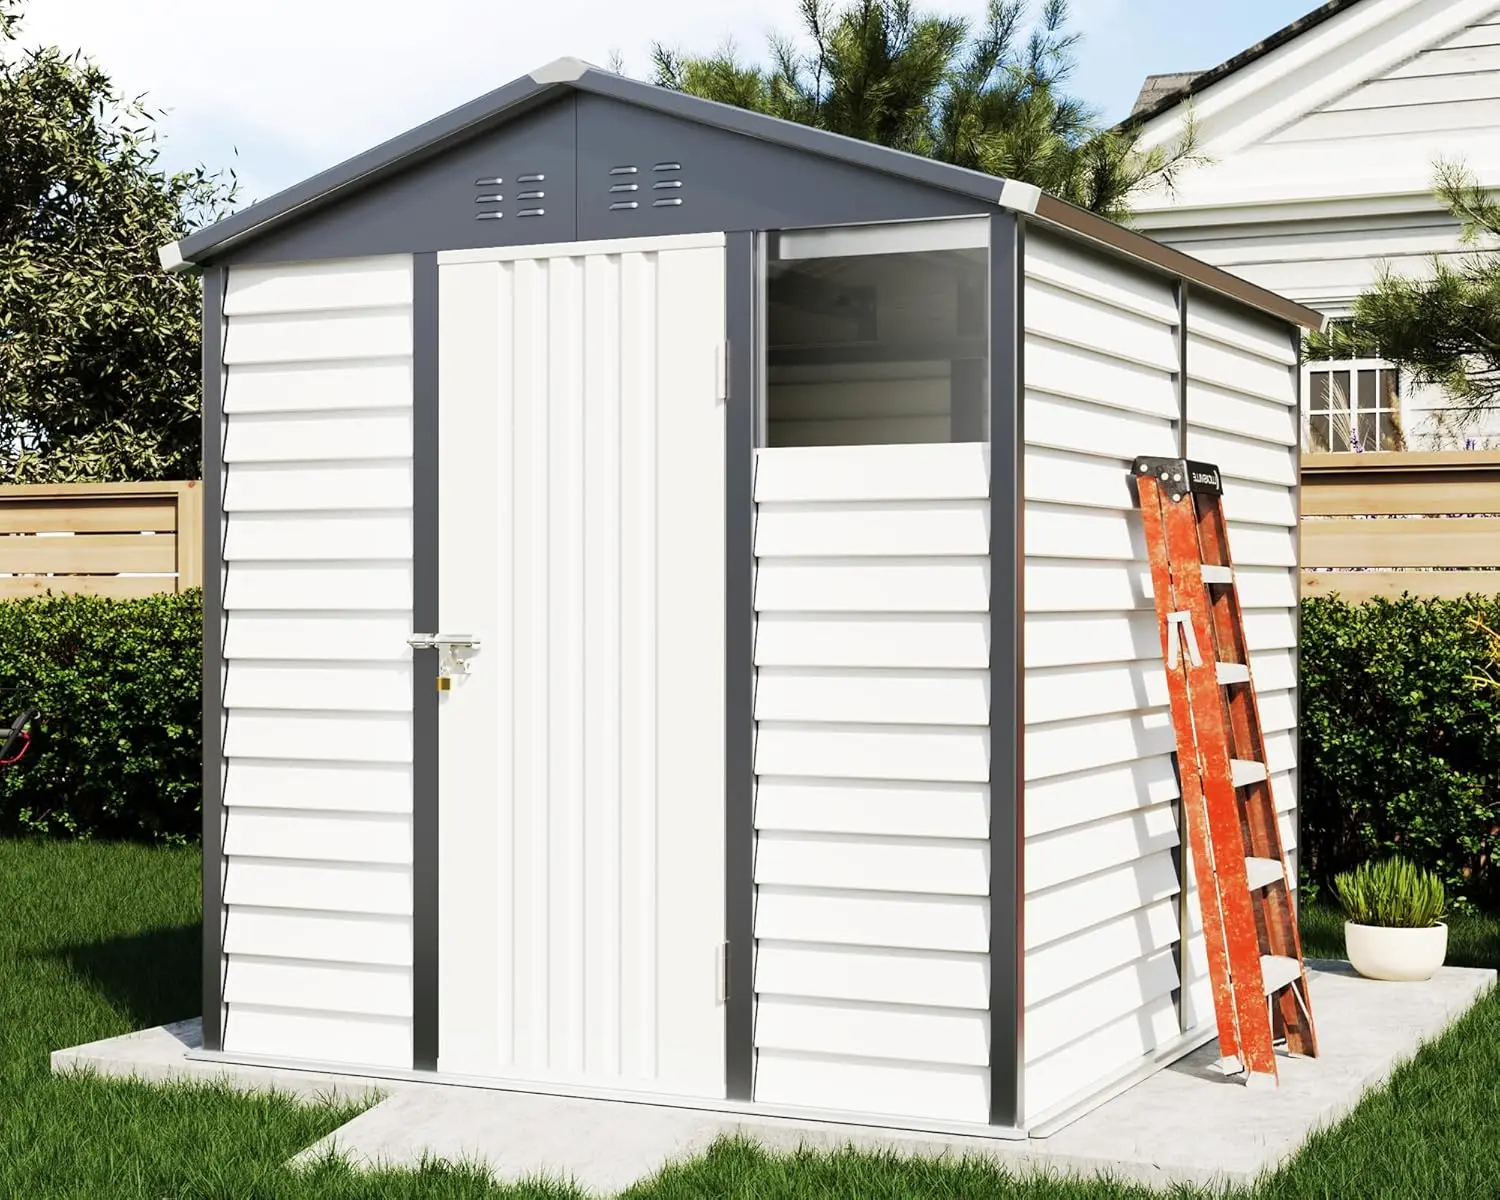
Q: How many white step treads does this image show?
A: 5